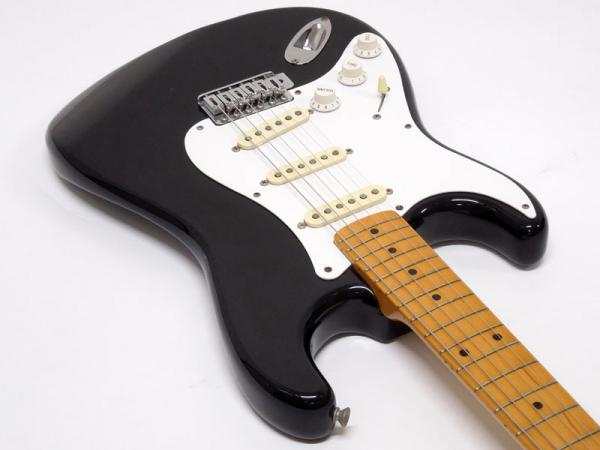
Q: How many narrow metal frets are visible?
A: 15